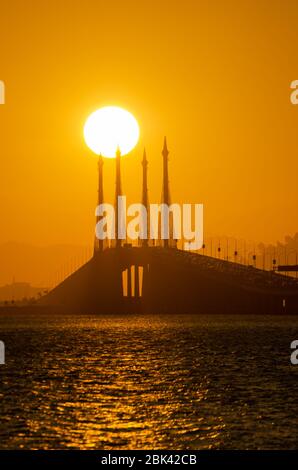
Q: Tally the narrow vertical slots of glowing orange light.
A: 3